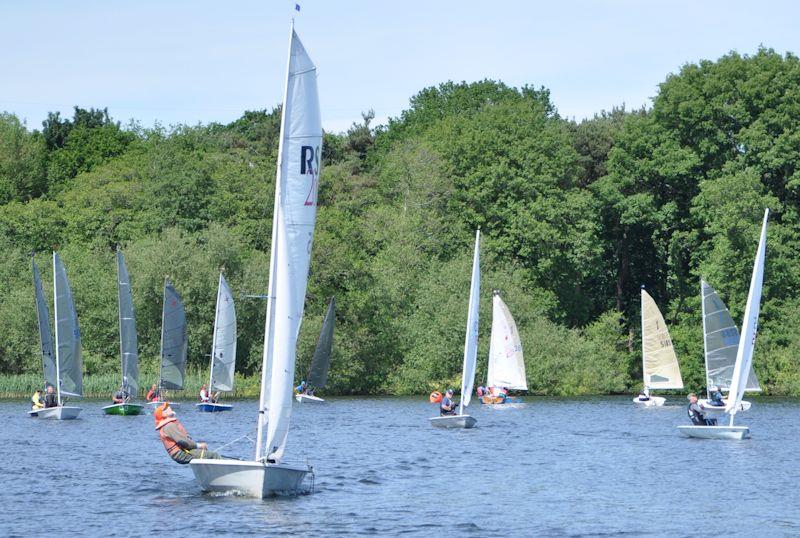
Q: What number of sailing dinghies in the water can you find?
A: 12